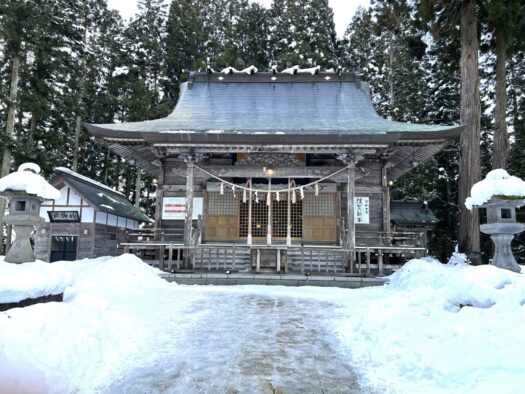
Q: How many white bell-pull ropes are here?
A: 3